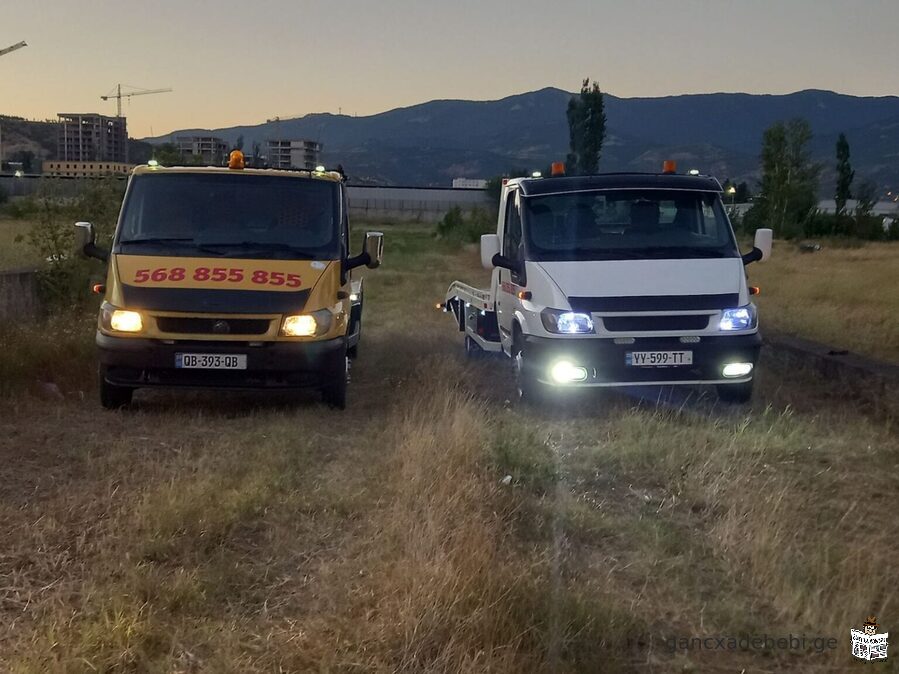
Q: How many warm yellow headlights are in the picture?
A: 2